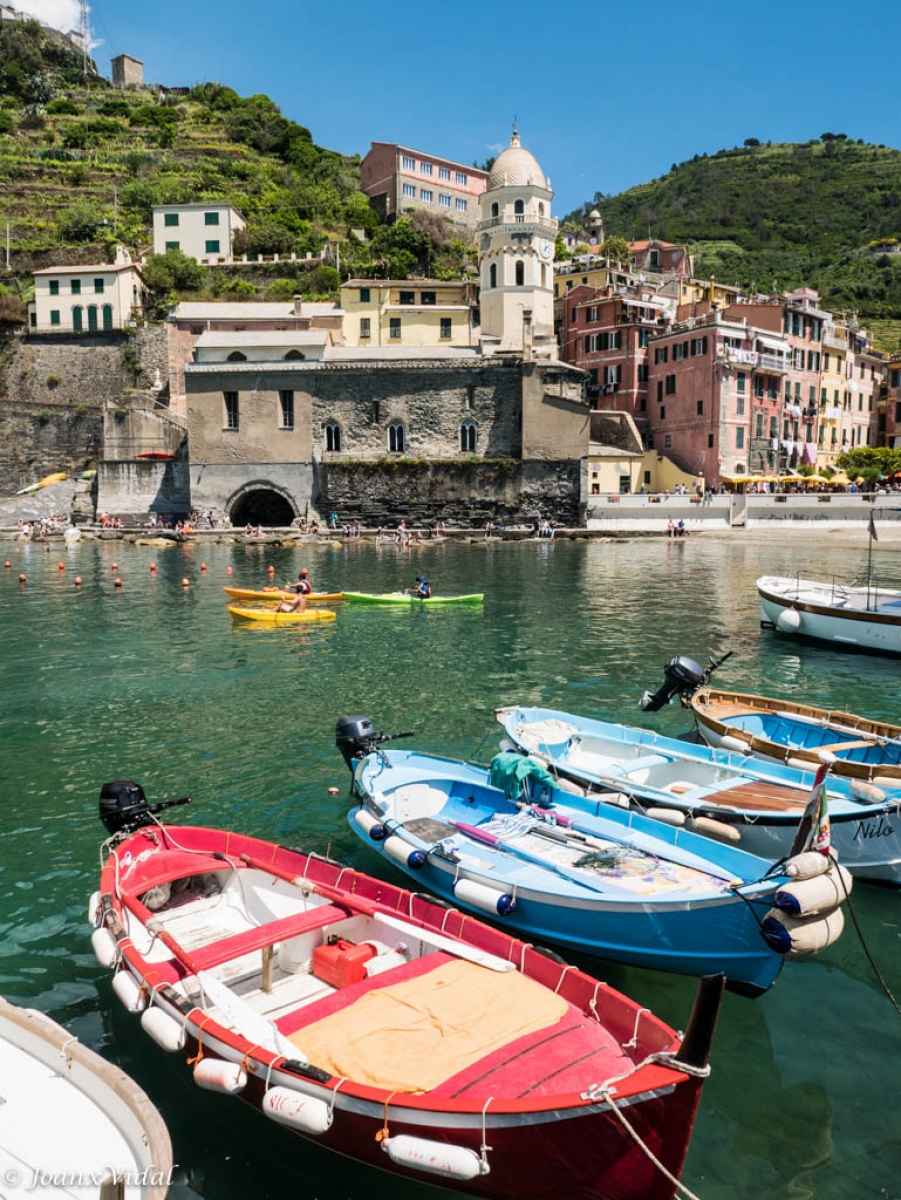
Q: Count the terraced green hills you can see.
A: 2